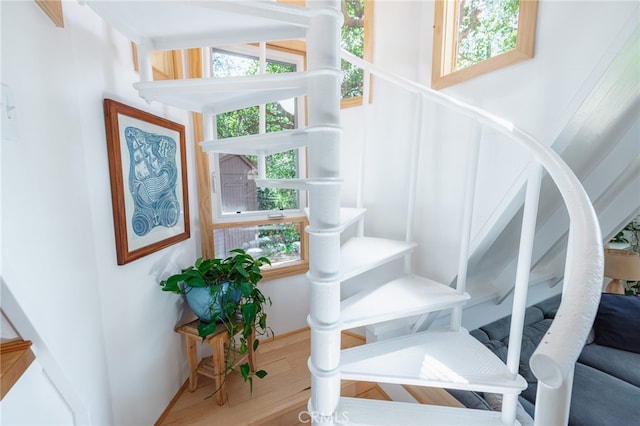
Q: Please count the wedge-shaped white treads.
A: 9